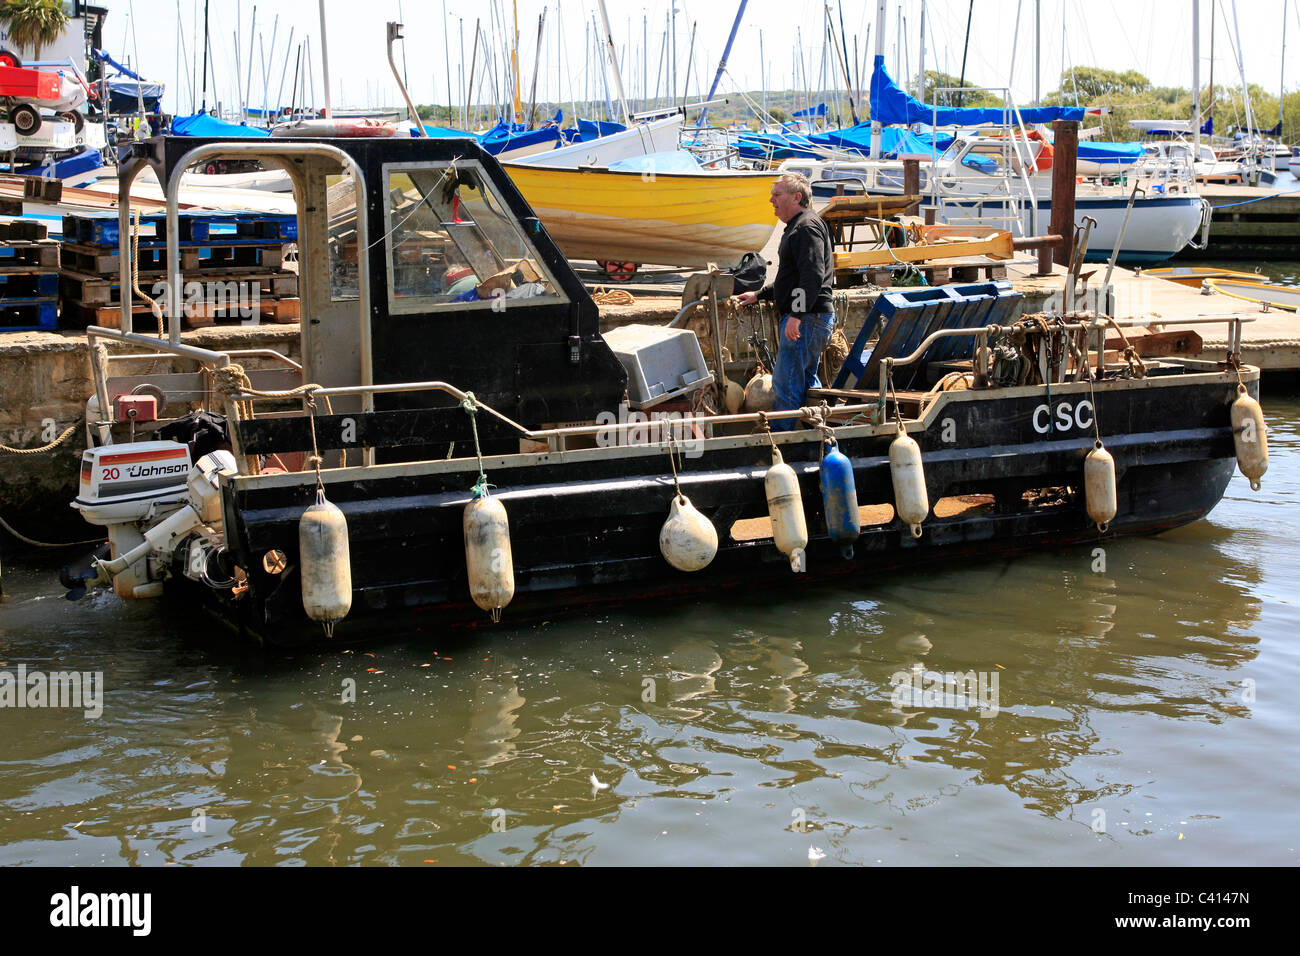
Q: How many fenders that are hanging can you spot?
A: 8